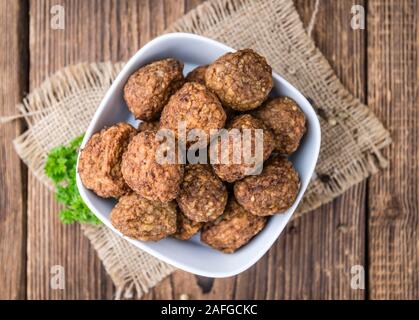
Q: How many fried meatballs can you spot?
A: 14